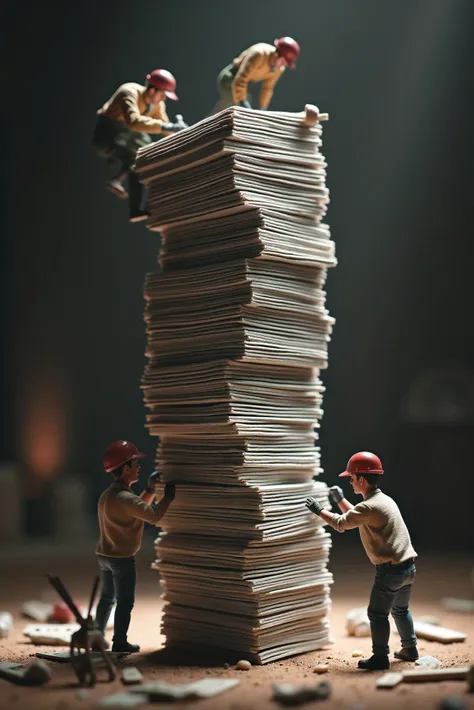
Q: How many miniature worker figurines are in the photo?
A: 4